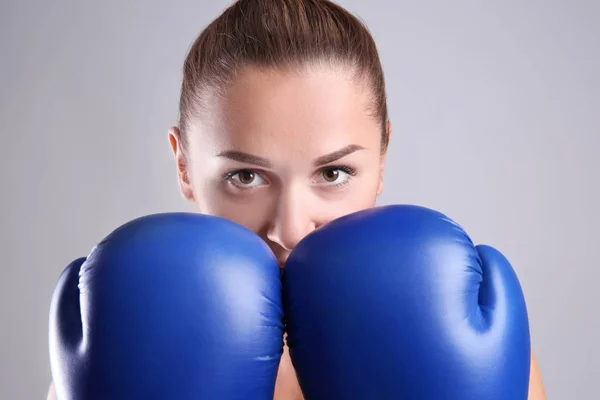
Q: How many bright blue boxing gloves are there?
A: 2